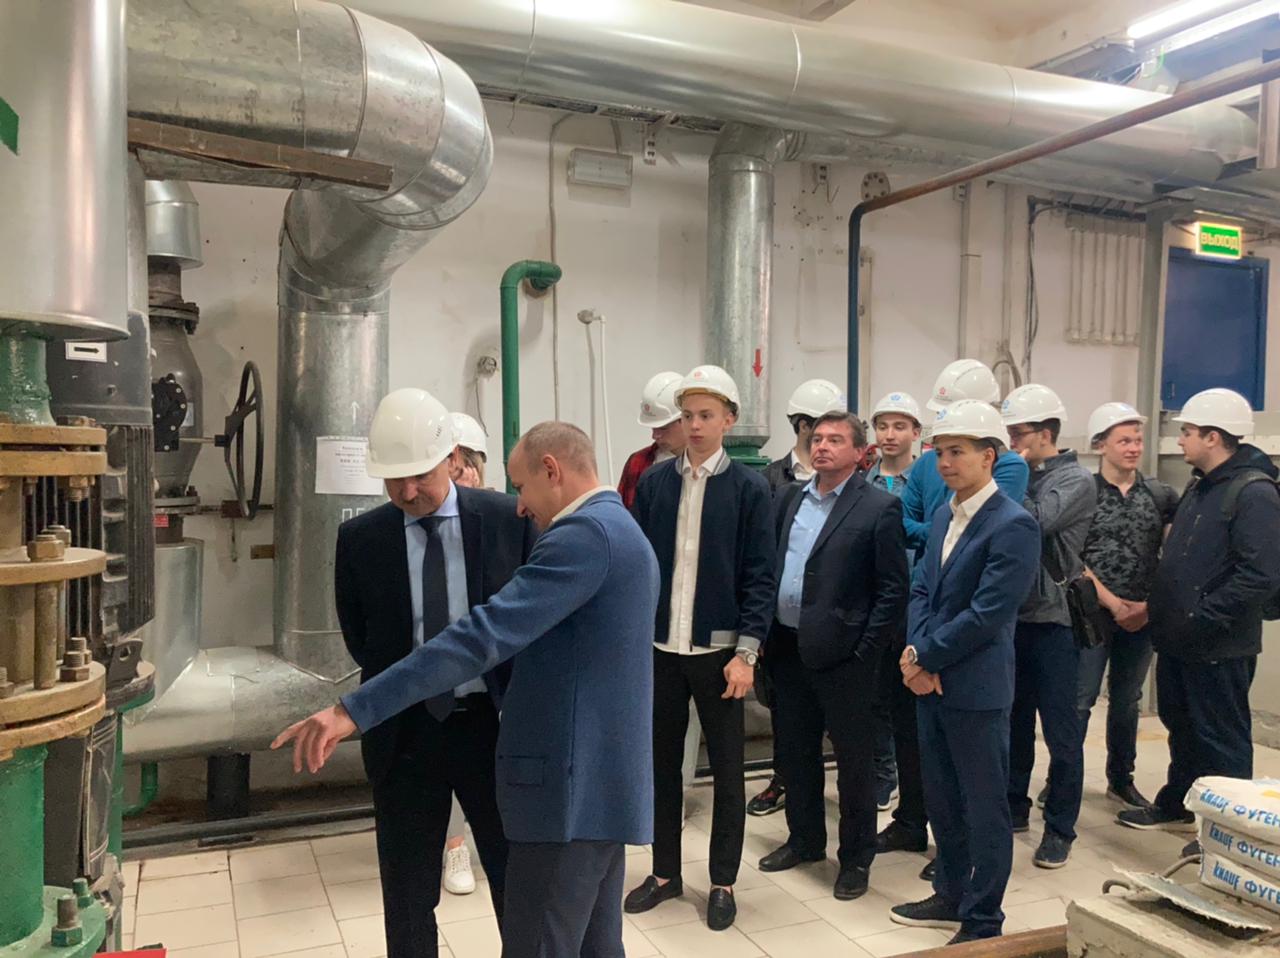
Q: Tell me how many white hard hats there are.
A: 11